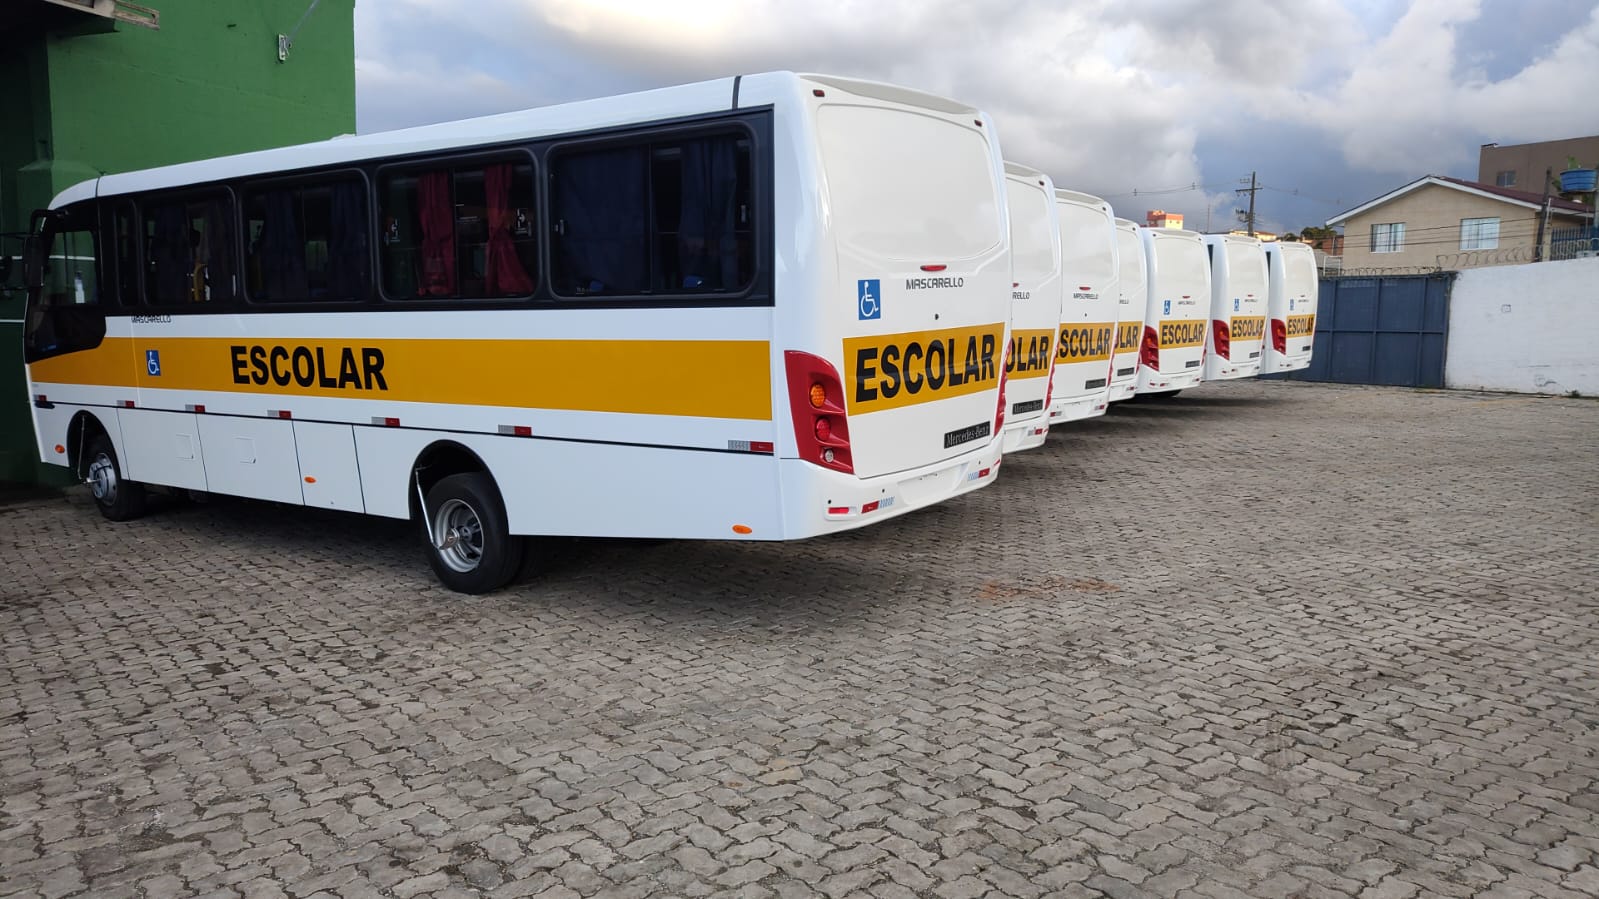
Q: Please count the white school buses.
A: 7